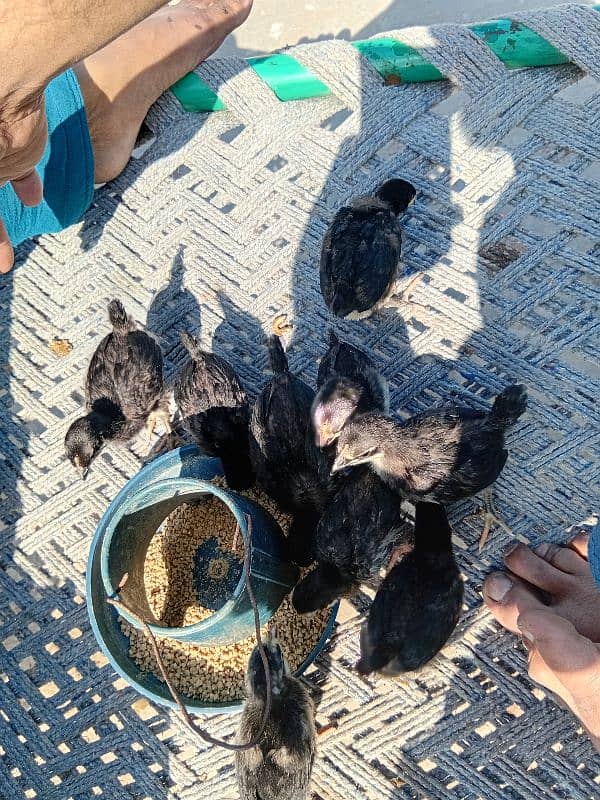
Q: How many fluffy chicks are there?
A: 9